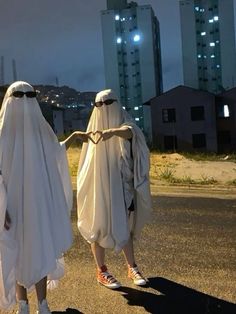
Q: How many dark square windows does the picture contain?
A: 4